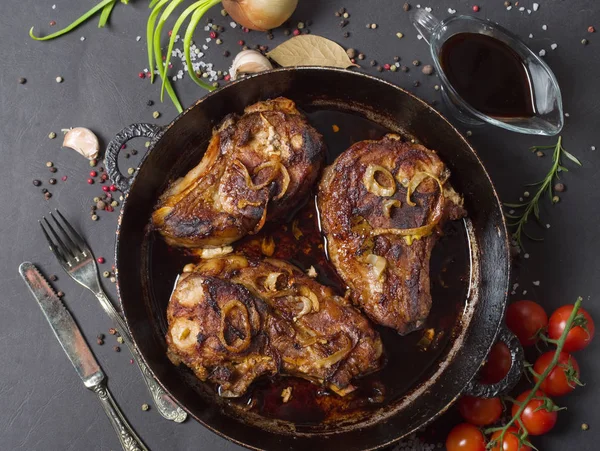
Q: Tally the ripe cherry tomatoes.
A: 8